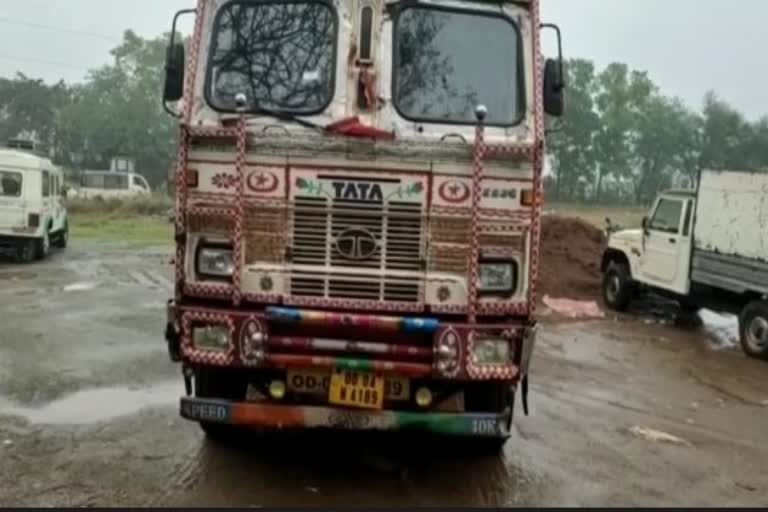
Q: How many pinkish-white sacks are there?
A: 1